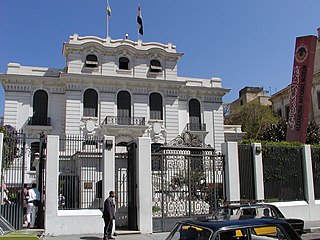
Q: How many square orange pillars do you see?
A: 0